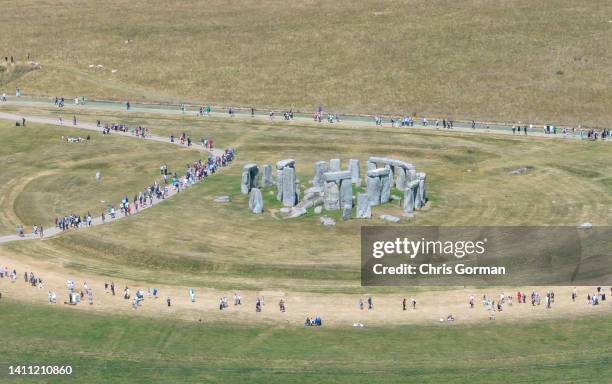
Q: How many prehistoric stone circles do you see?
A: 1